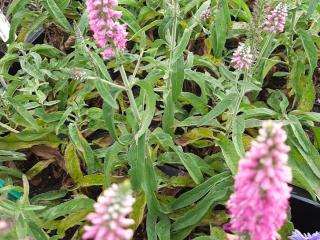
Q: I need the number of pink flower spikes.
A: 5